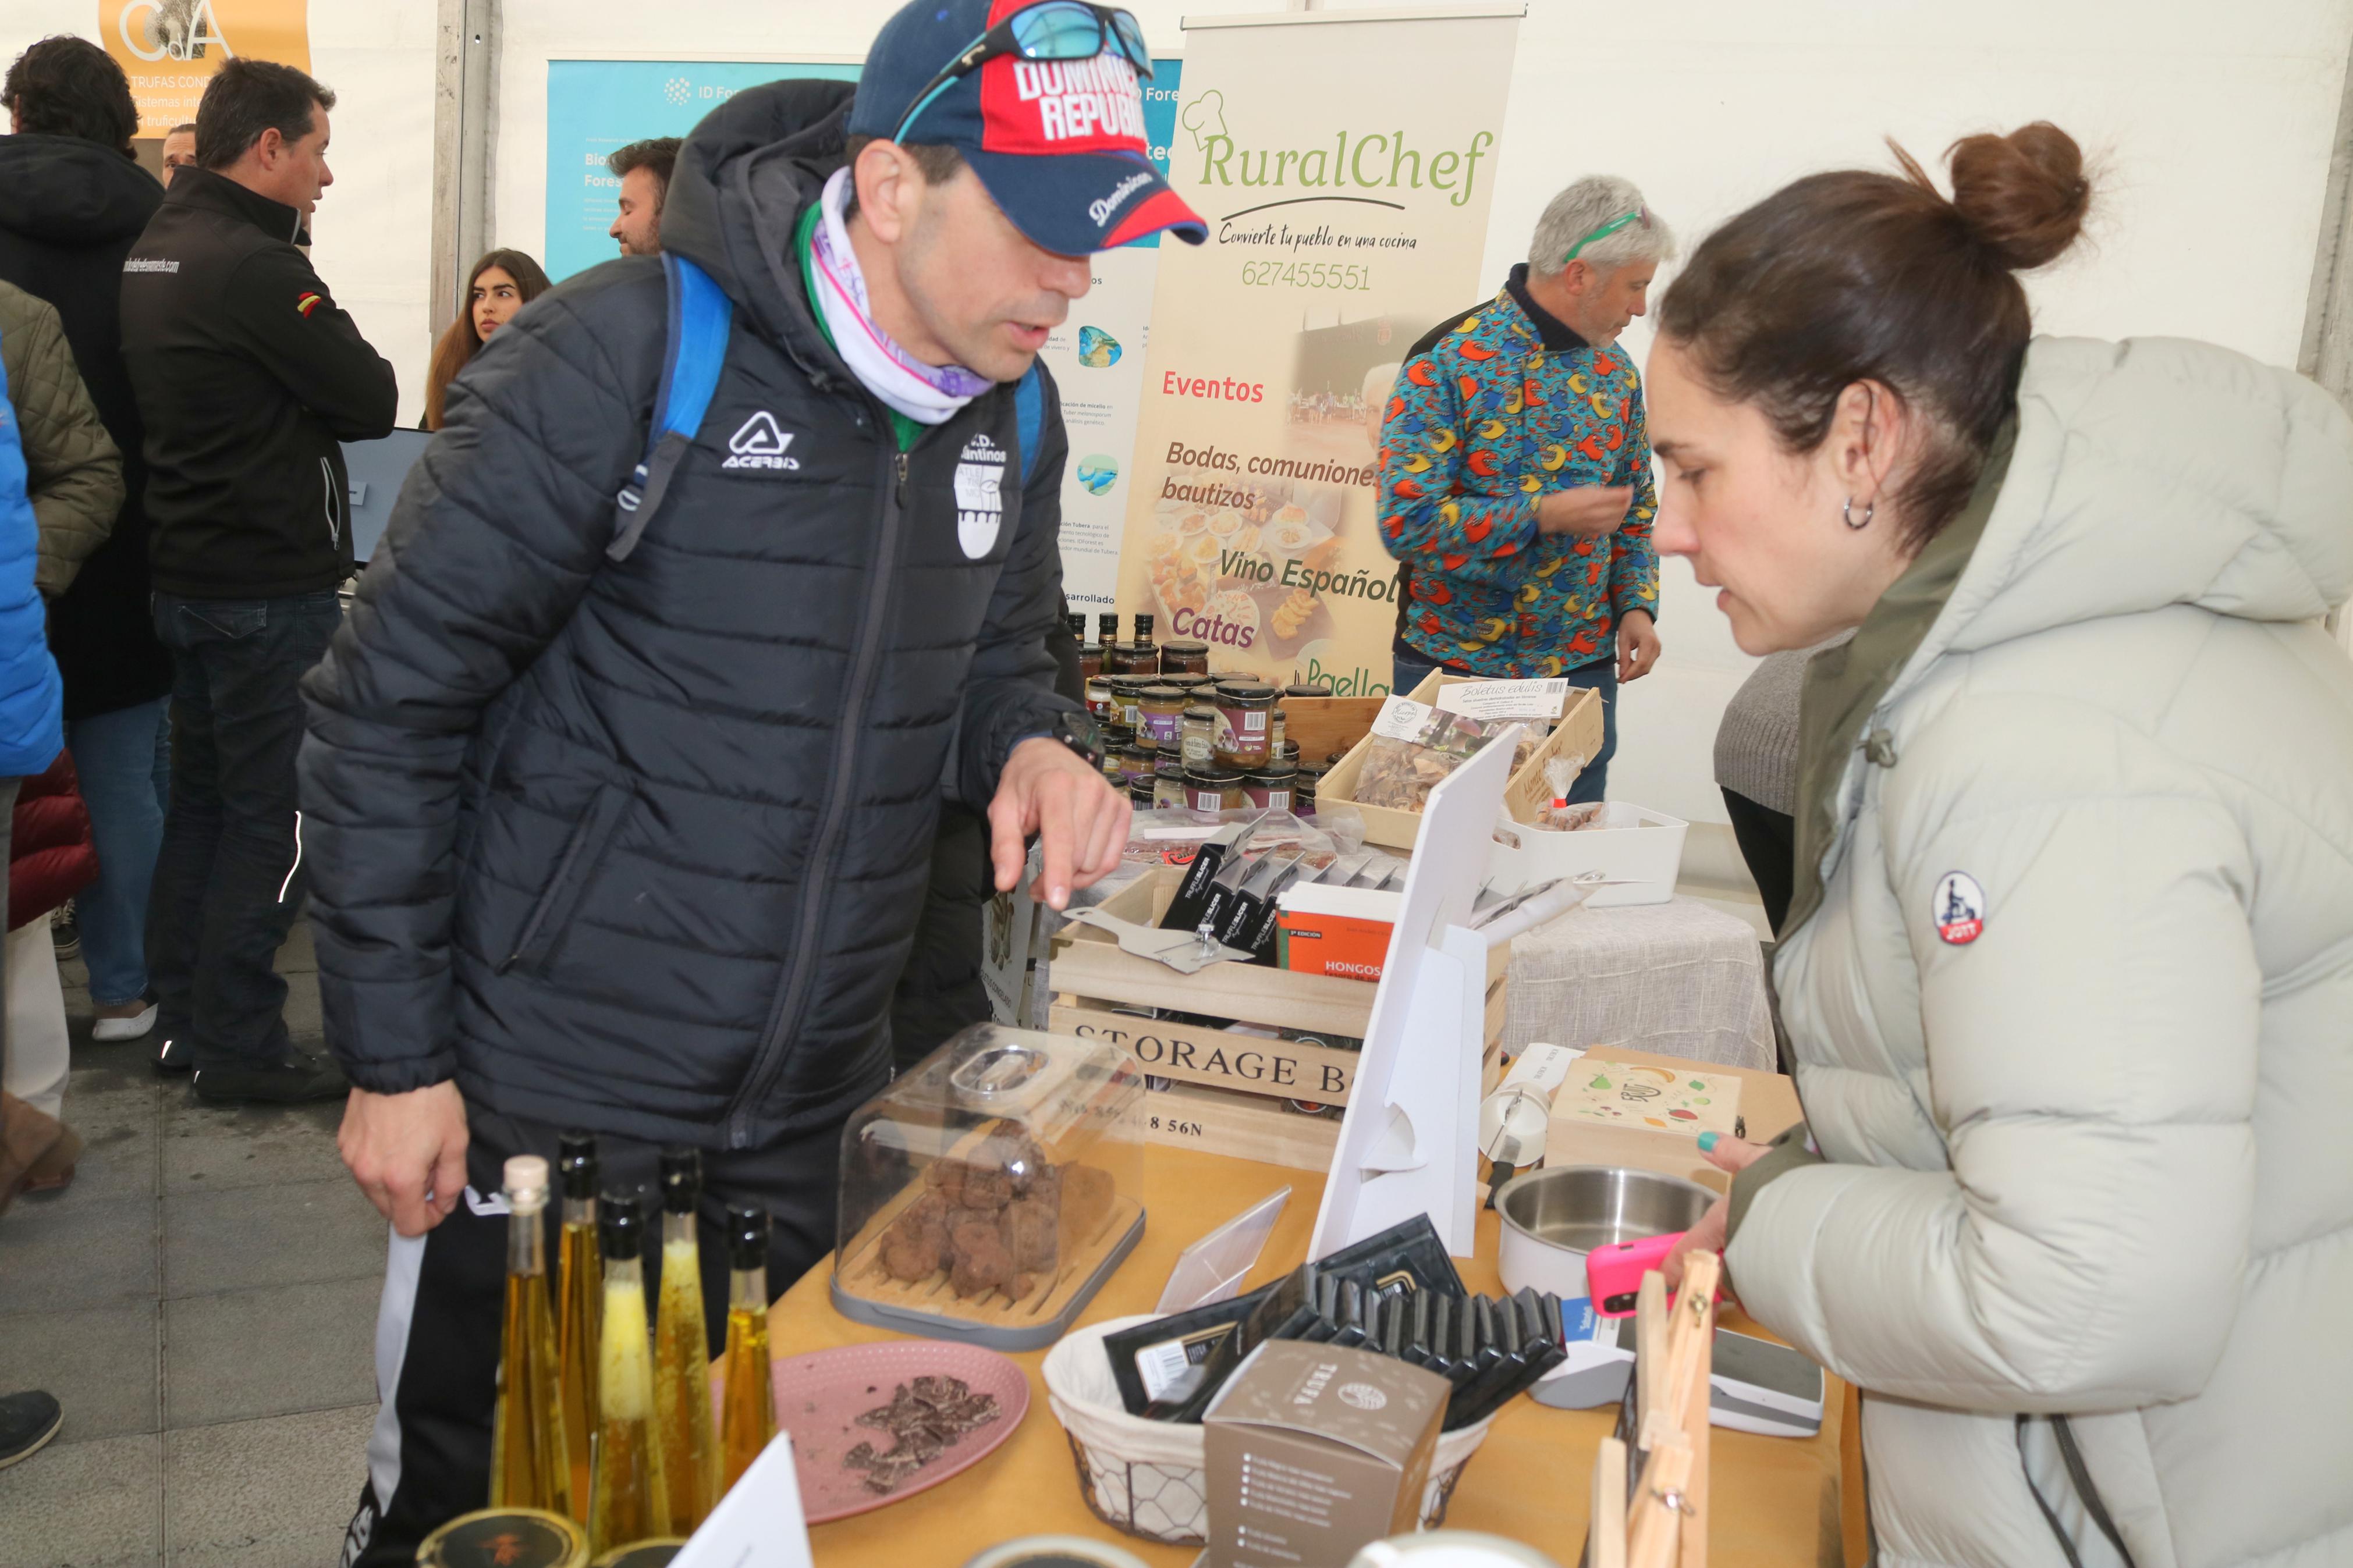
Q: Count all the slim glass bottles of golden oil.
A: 5